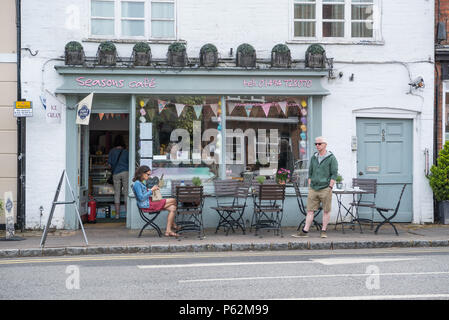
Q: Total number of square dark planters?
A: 8